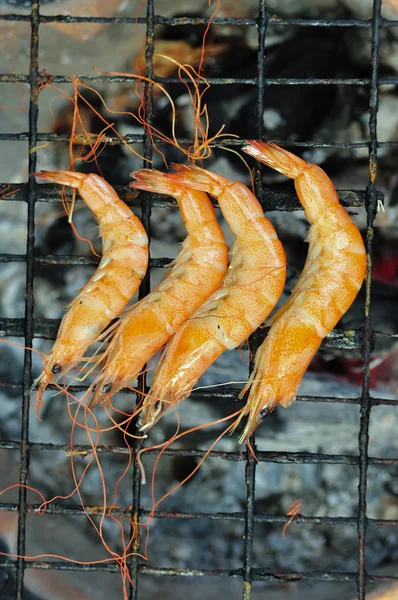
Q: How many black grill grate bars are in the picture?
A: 14